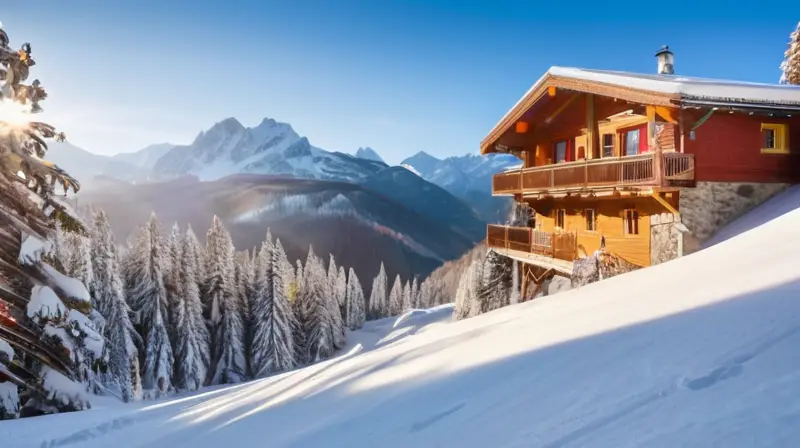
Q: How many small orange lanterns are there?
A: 2